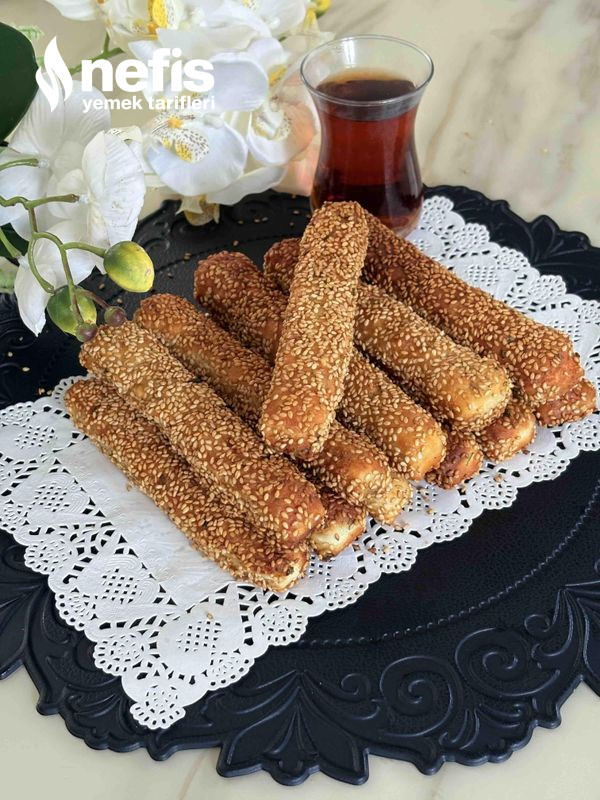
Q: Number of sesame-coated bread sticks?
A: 12